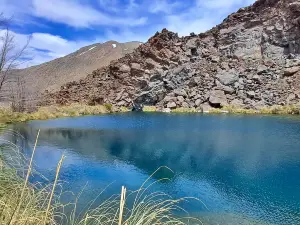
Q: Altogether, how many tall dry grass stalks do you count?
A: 3